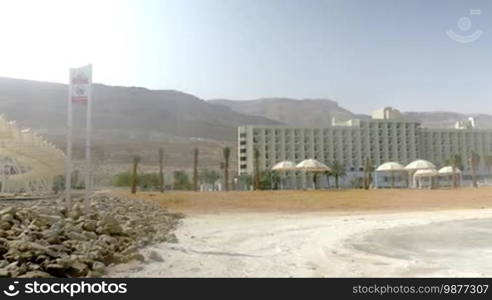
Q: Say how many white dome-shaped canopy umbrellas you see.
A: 6